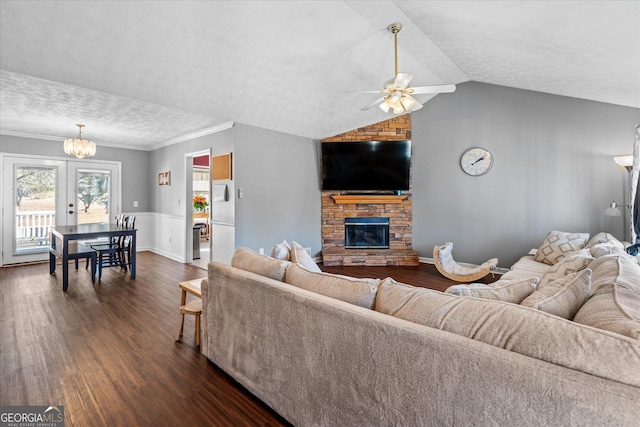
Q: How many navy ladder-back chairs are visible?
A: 2